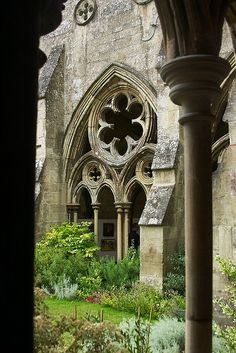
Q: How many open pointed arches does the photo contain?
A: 3